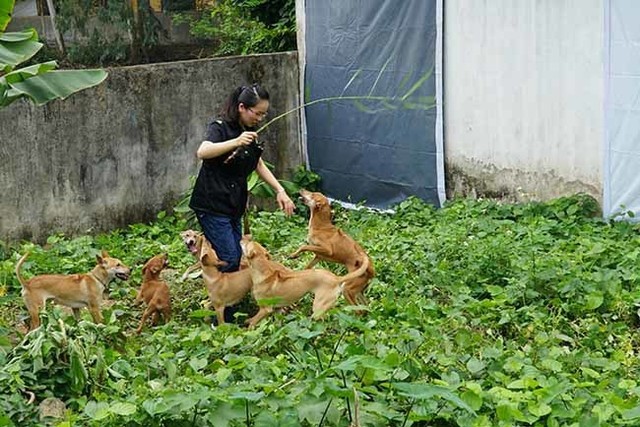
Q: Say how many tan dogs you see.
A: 6